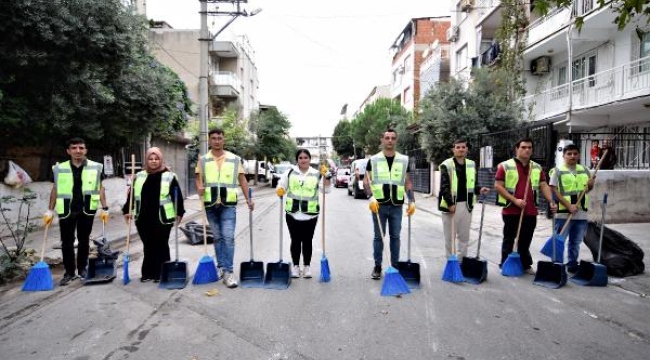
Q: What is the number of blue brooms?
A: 8